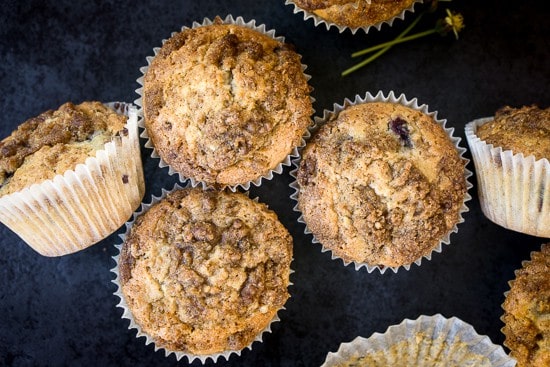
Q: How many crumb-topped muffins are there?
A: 7